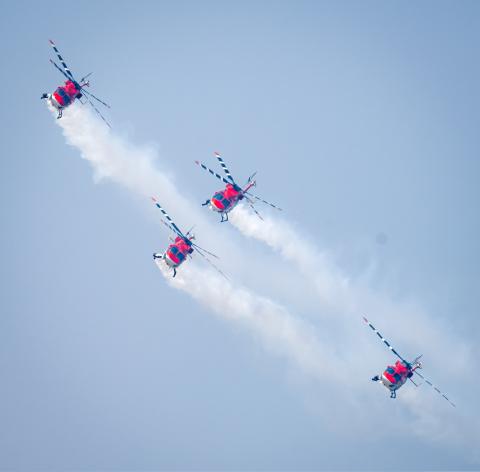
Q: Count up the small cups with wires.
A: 0